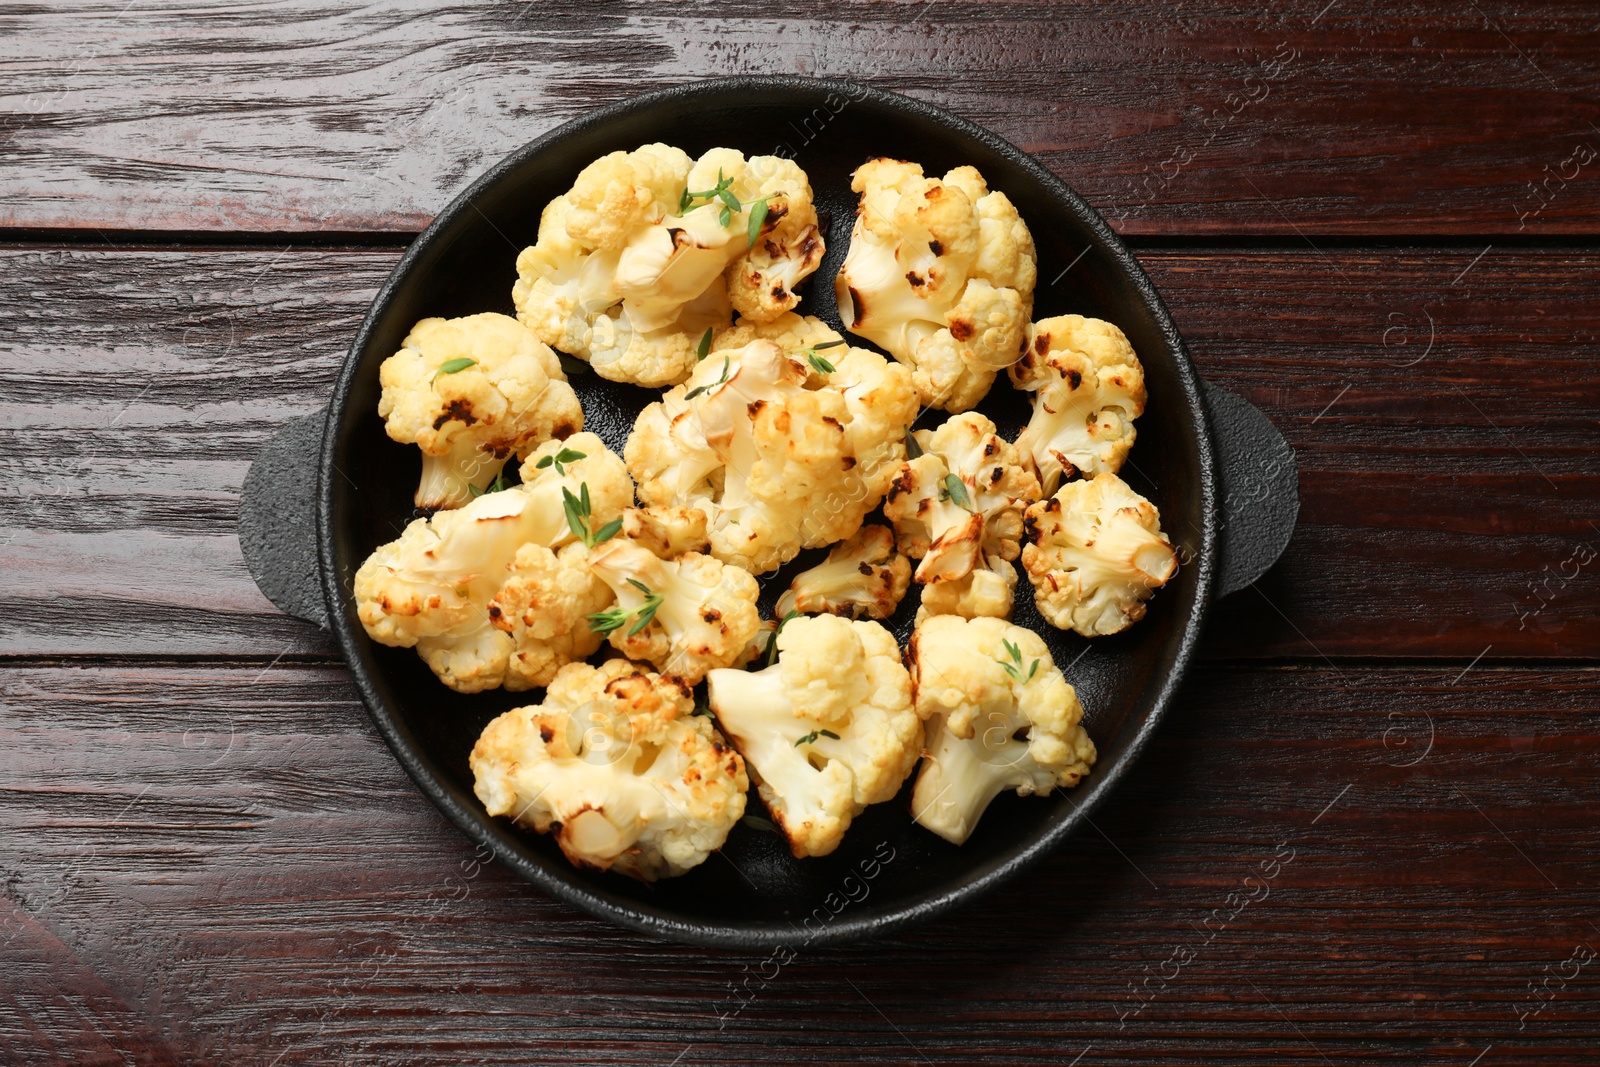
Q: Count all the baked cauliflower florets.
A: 13